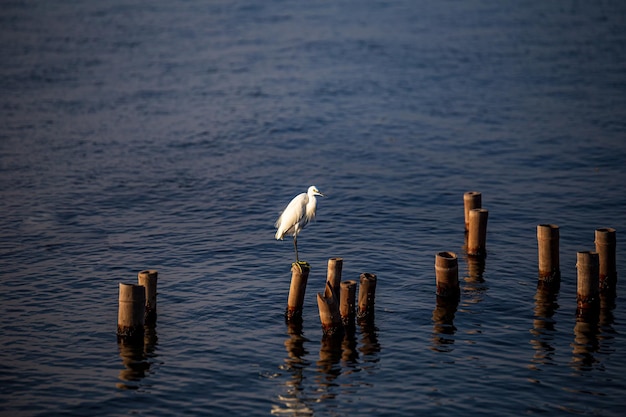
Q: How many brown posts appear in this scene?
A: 13